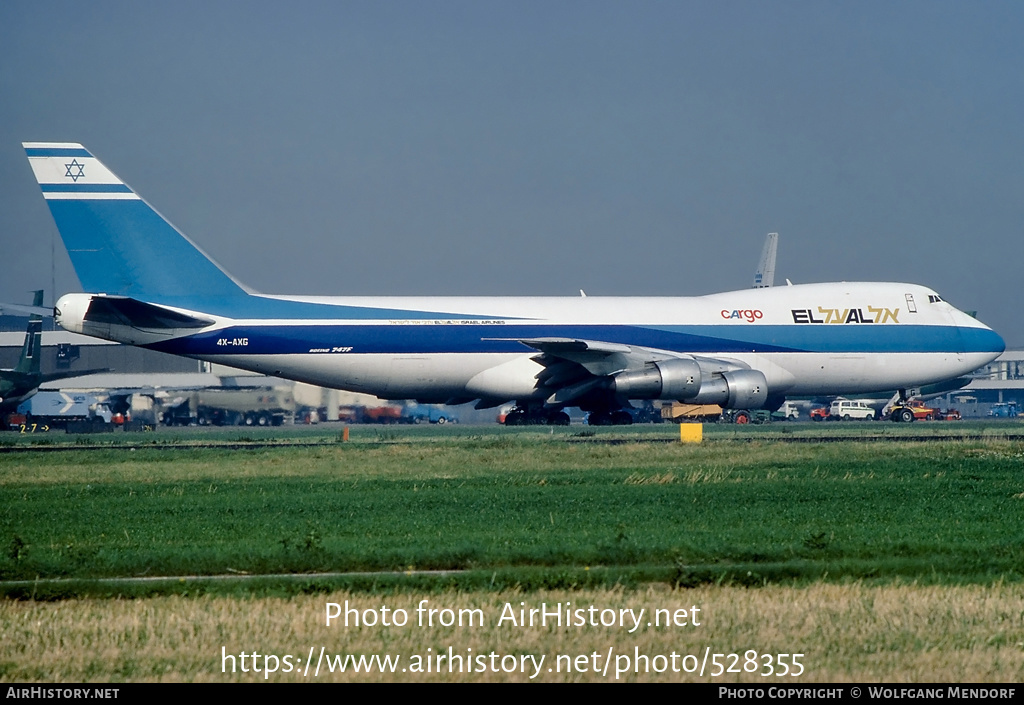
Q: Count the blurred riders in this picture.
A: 0